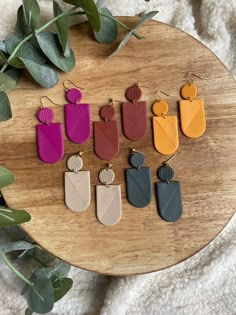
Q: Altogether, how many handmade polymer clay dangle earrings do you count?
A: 10